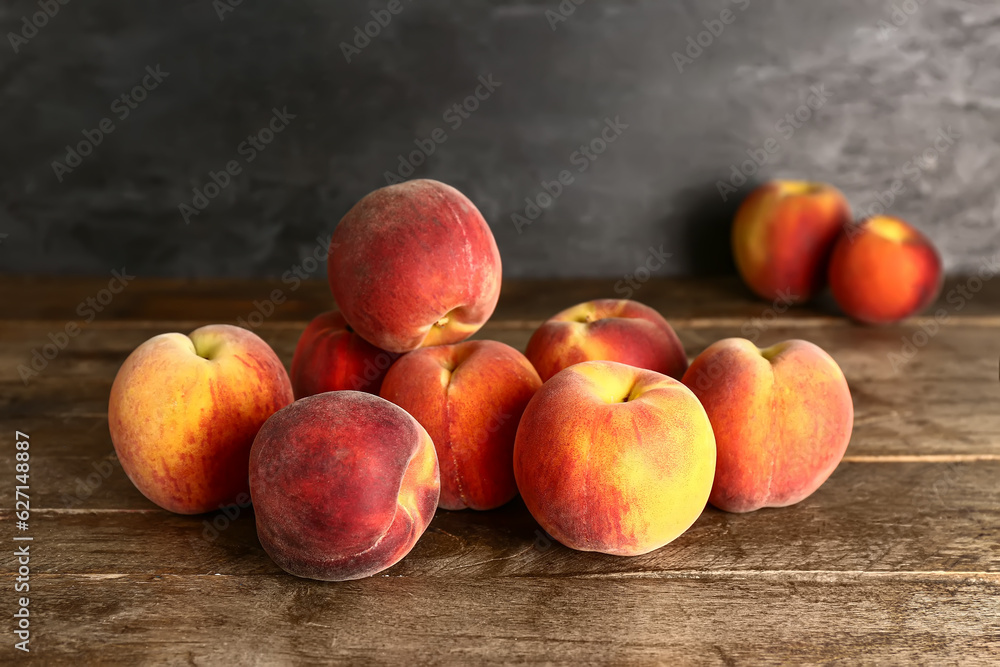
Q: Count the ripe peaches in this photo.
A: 10